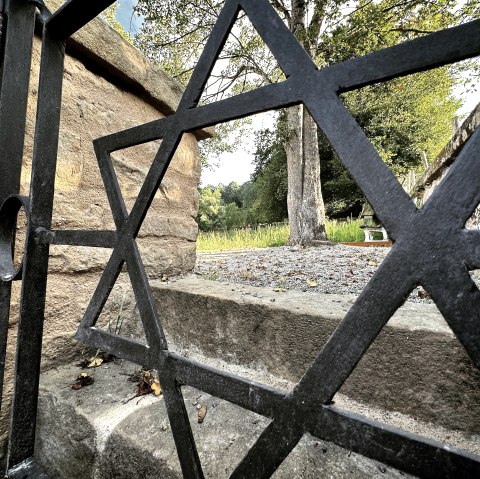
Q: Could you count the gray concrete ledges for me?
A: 2